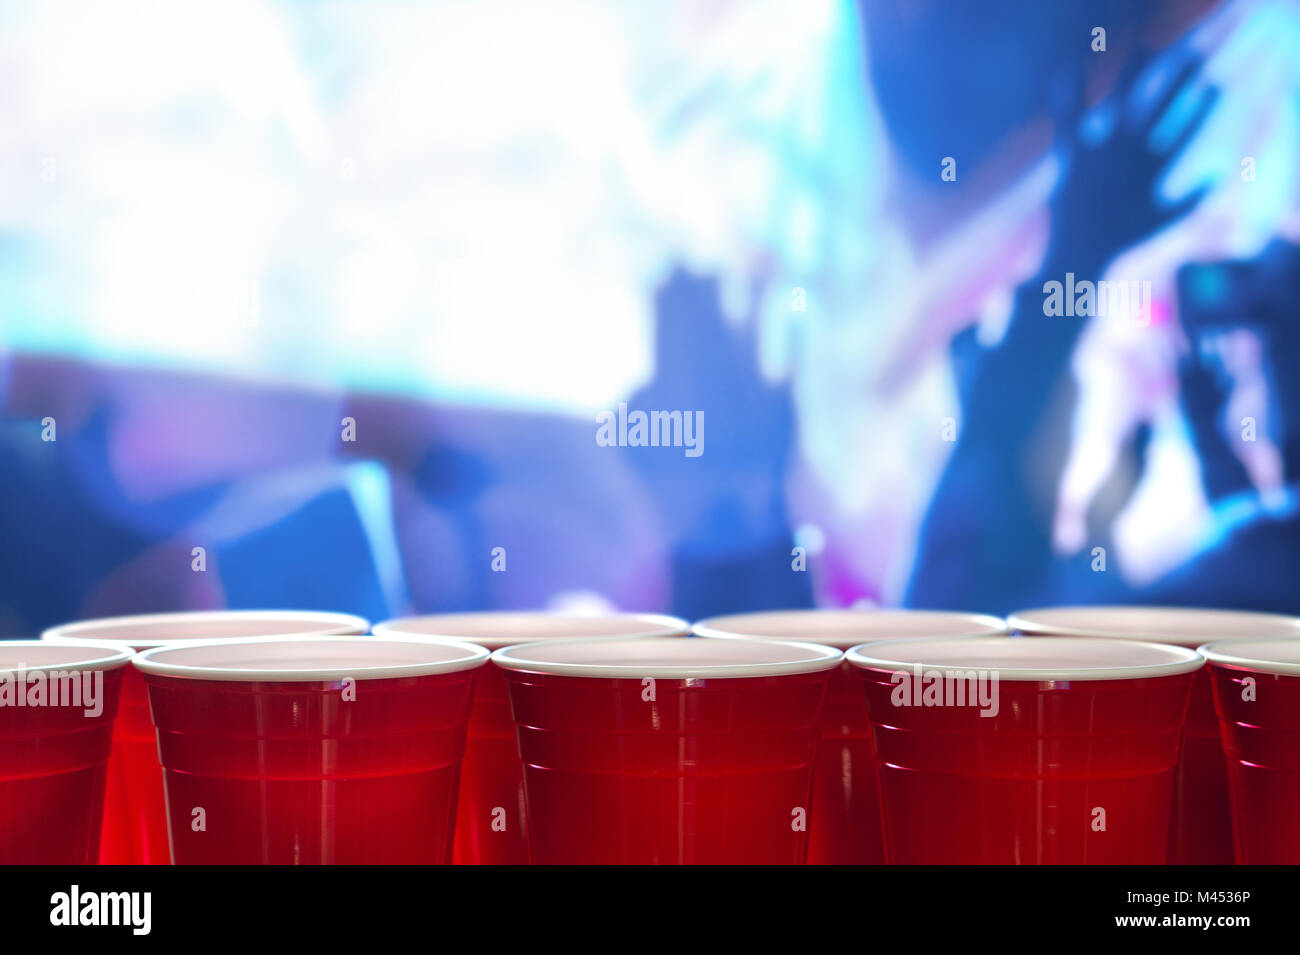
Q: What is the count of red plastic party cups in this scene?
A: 9